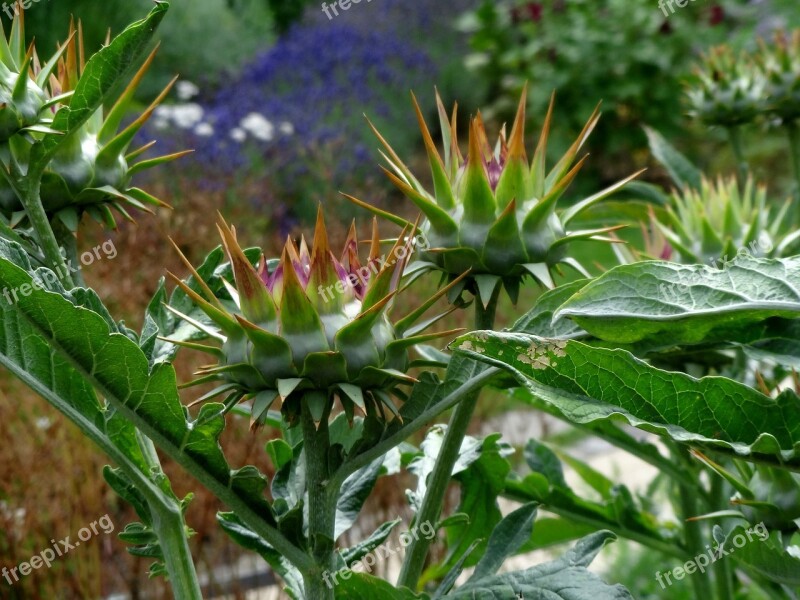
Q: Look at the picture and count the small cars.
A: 0